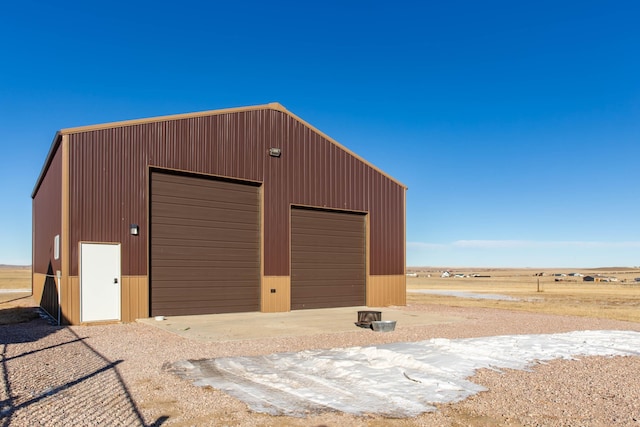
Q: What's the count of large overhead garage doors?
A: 2